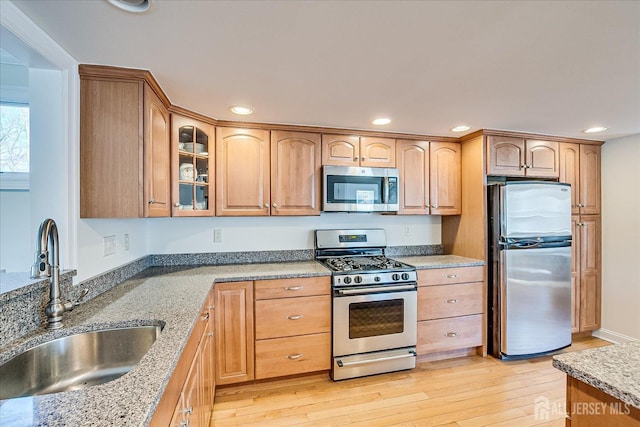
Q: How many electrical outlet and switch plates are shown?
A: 4